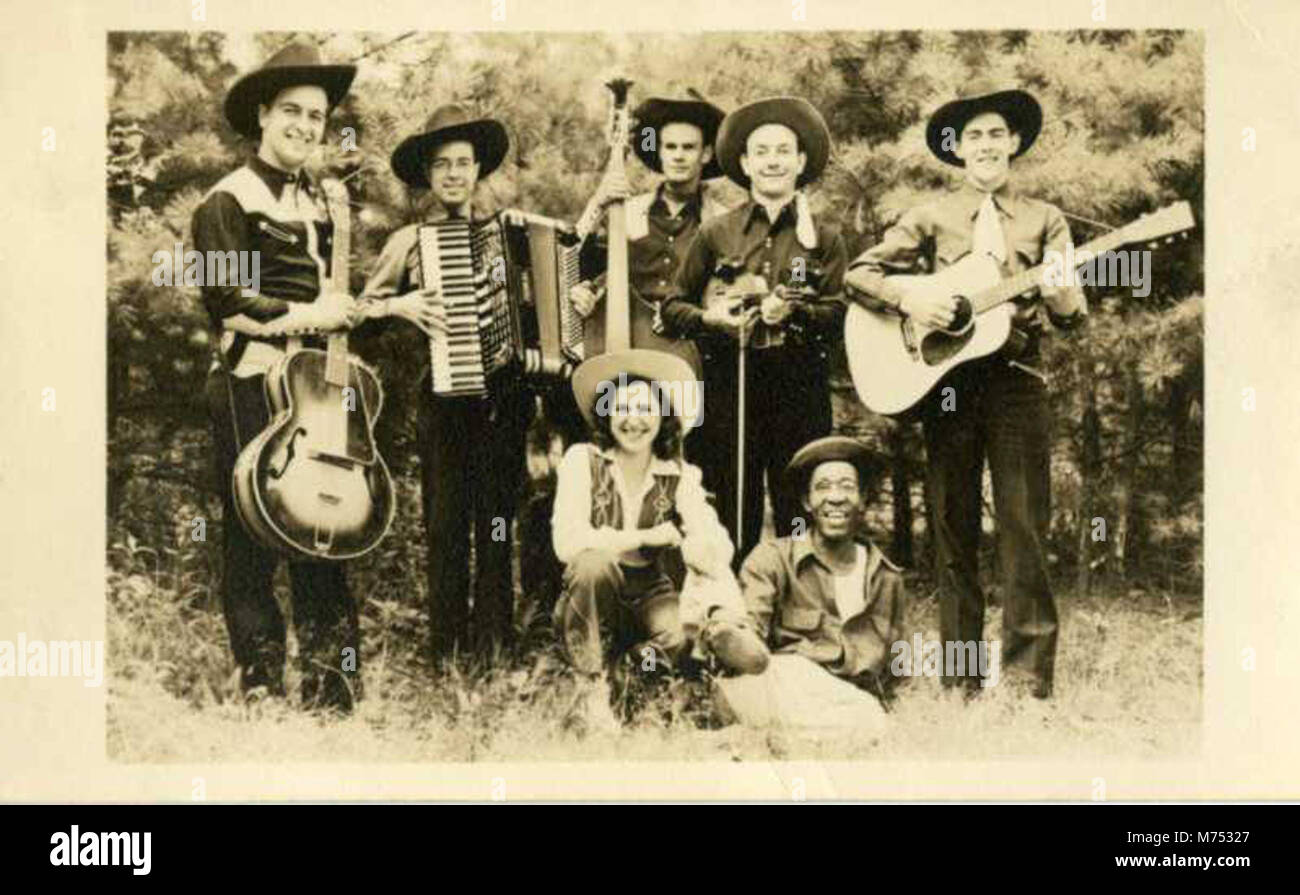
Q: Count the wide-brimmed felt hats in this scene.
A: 7